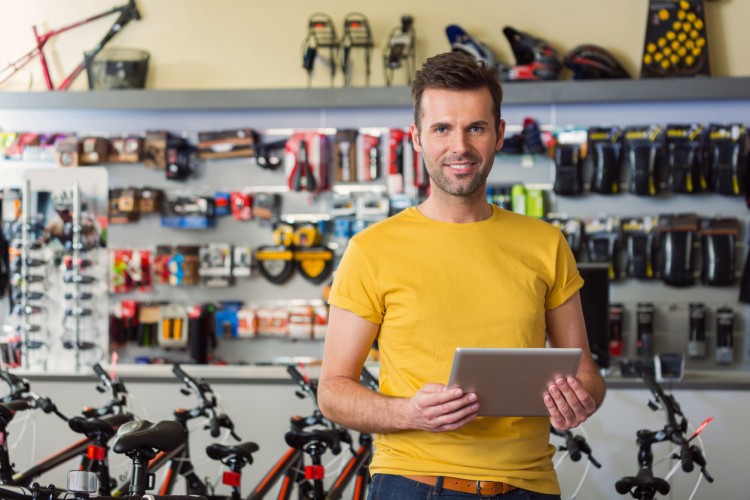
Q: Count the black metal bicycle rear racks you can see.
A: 3